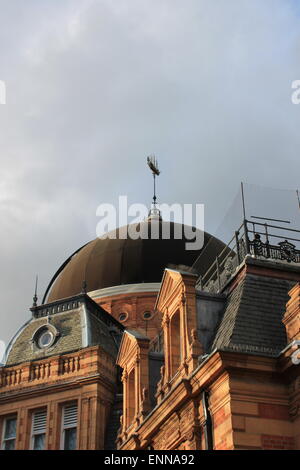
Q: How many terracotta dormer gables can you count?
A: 2